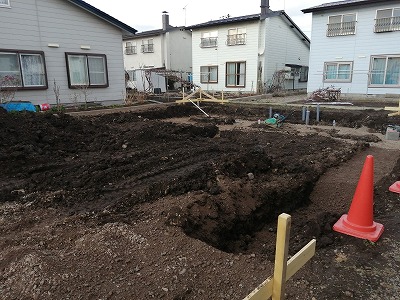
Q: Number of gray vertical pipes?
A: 4